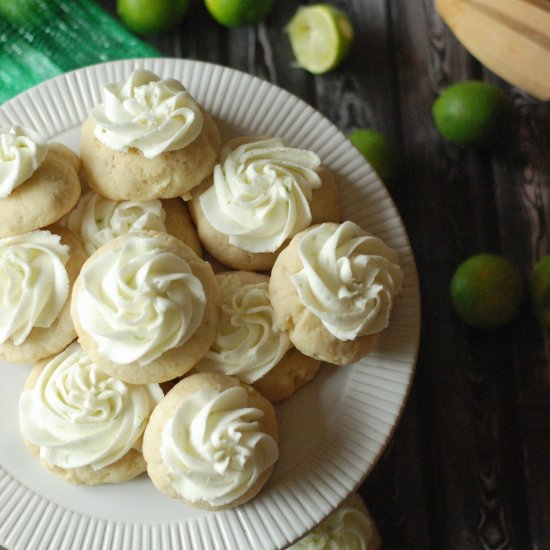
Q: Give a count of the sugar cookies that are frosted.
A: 11